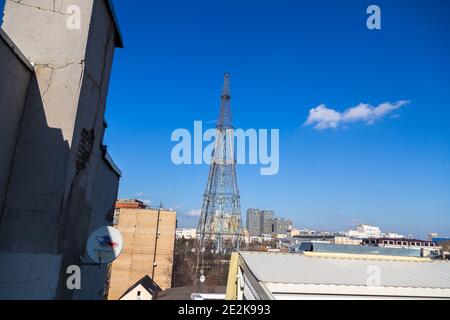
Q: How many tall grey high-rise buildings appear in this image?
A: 3